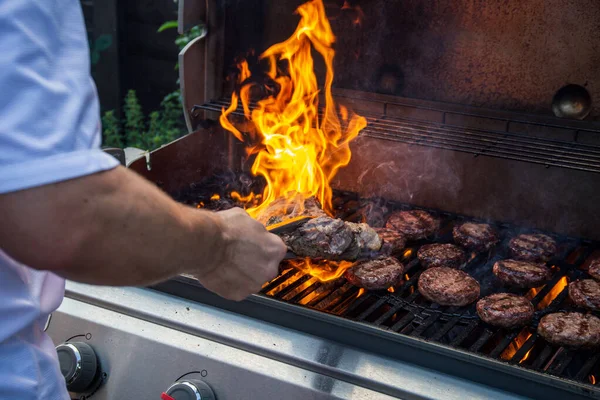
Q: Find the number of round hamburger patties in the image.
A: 12